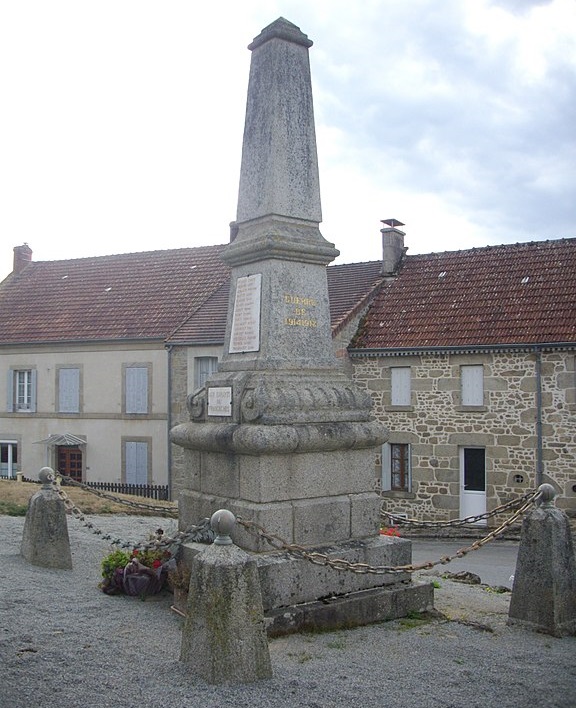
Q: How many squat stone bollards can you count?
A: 3